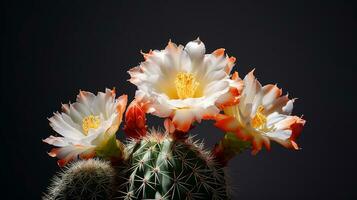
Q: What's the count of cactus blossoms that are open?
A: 3